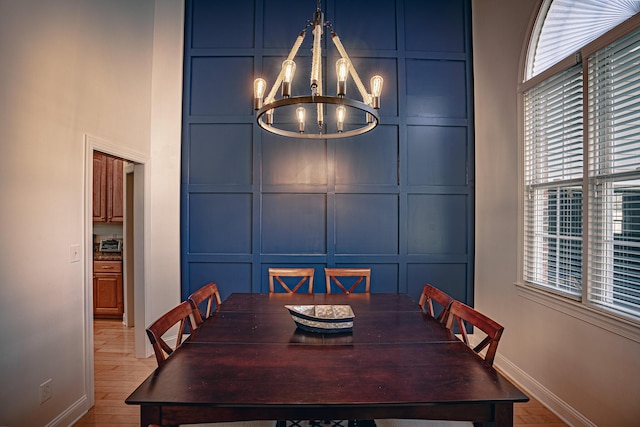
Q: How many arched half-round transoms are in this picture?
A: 1